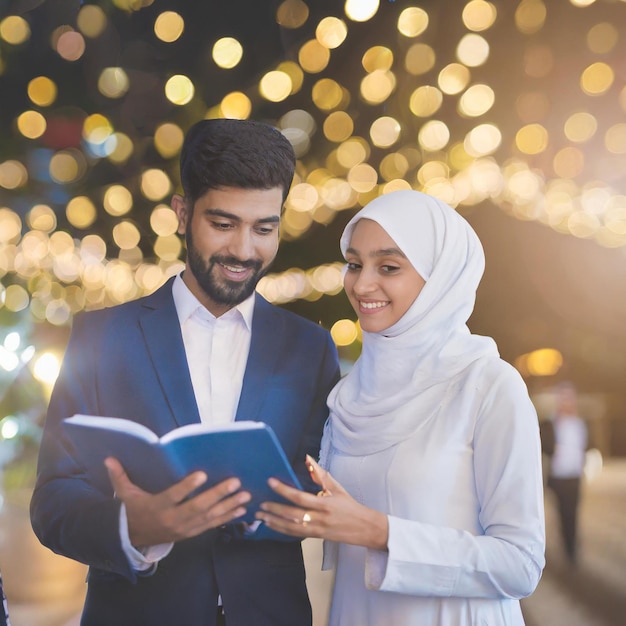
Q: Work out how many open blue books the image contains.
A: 1